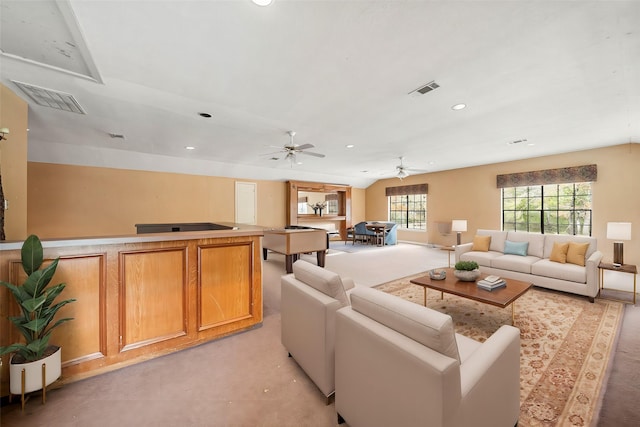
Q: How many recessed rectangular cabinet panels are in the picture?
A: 3